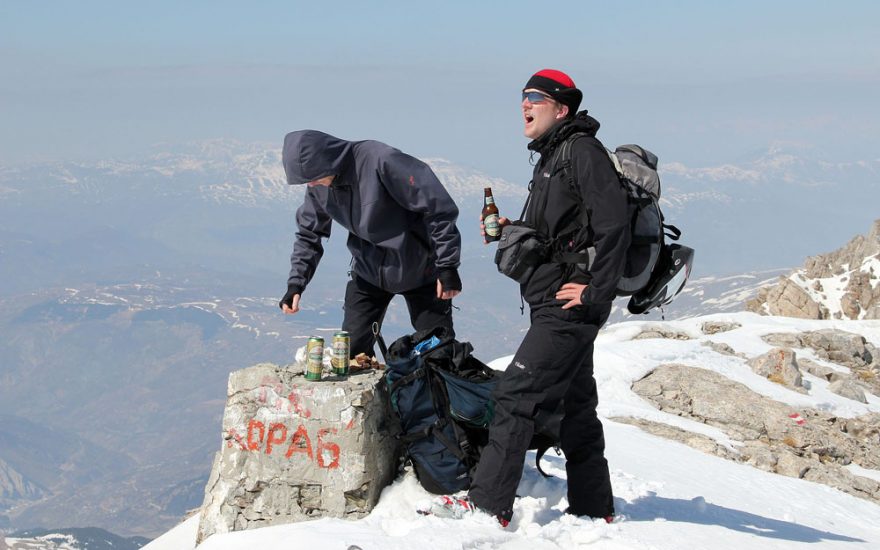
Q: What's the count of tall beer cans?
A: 2